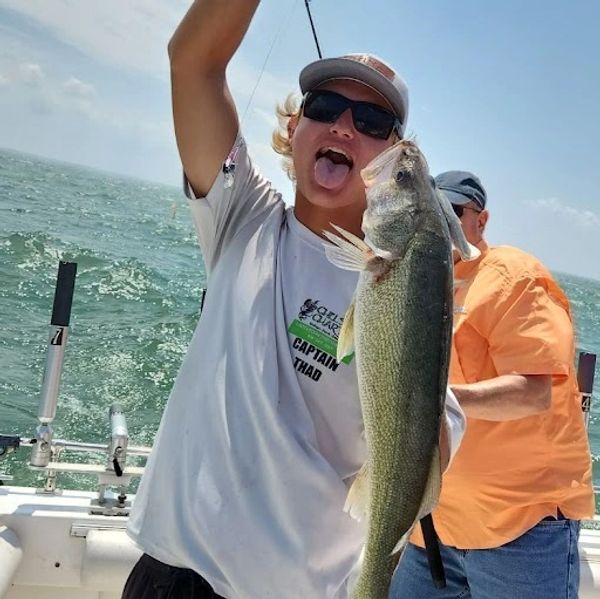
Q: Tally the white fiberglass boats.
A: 1